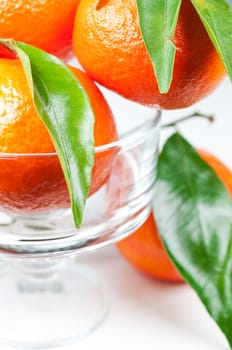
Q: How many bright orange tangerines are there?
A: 4